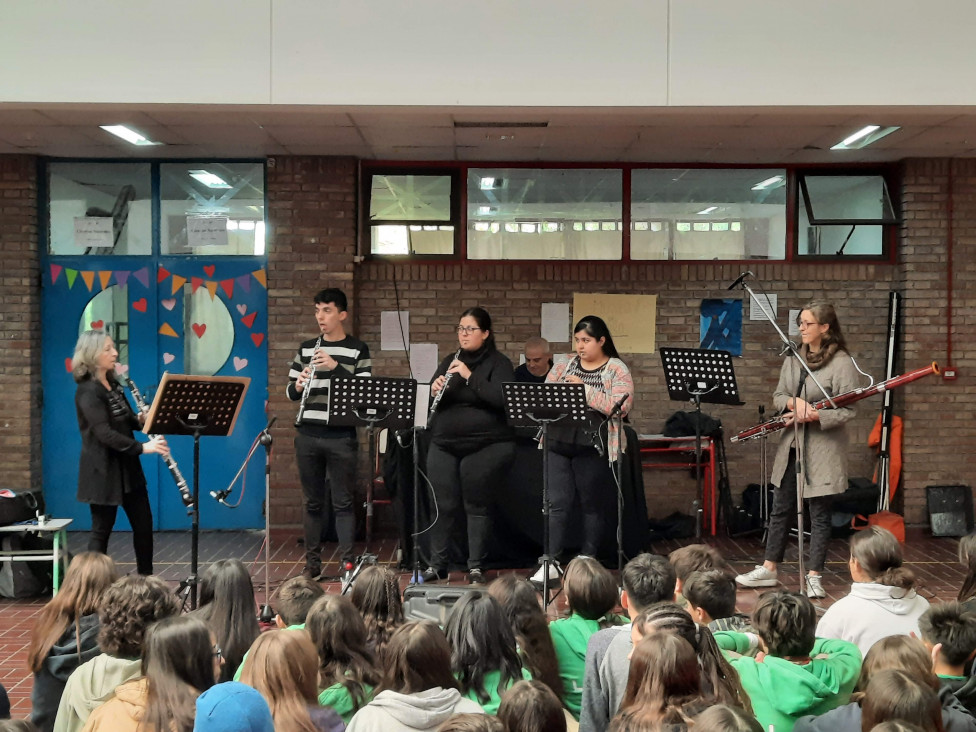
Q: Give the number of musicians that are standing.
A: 5